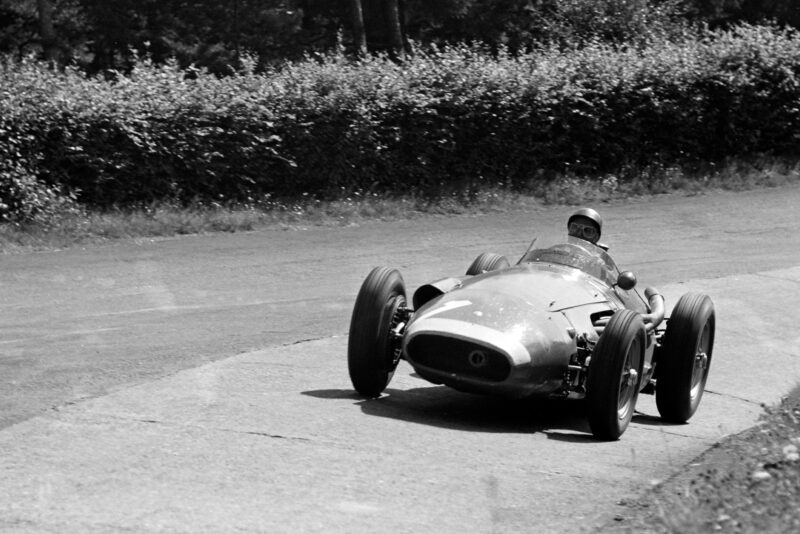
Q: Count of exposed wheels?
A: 4